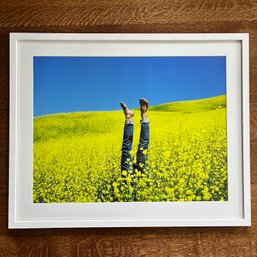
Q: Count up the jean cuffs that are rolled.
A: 2